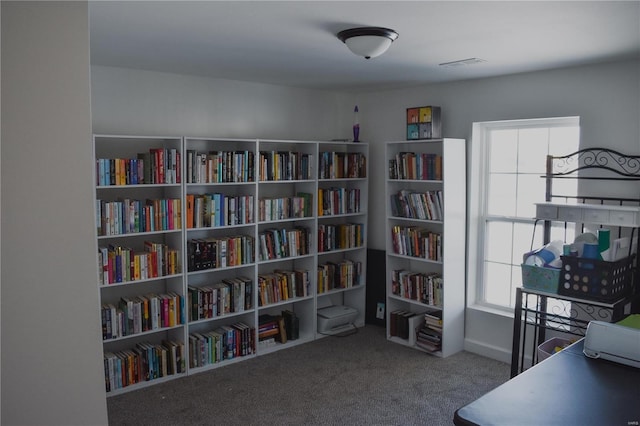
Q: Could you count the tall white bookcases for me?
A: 5